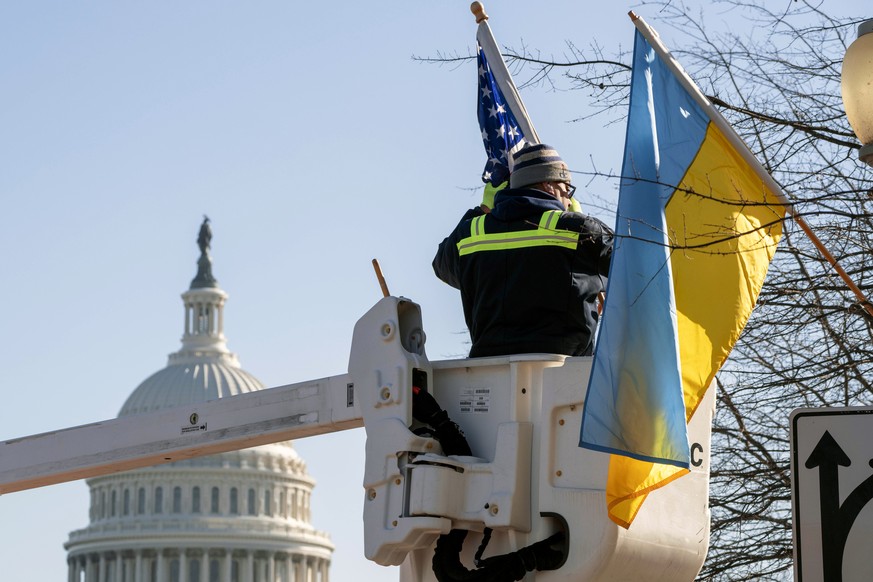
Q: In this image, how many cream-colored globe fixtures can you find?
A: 1